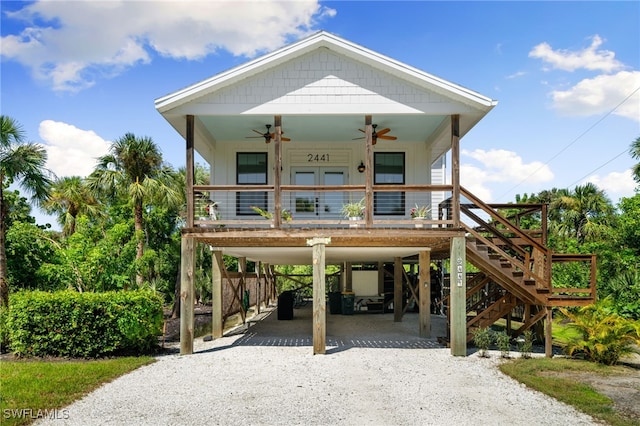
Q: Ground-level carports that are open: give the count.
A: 2